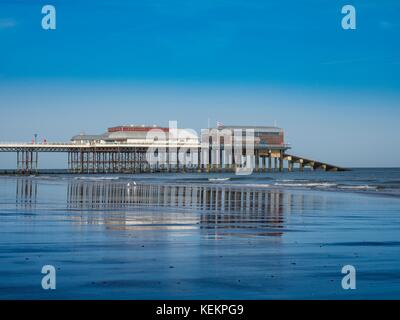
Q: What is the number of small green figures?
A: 0